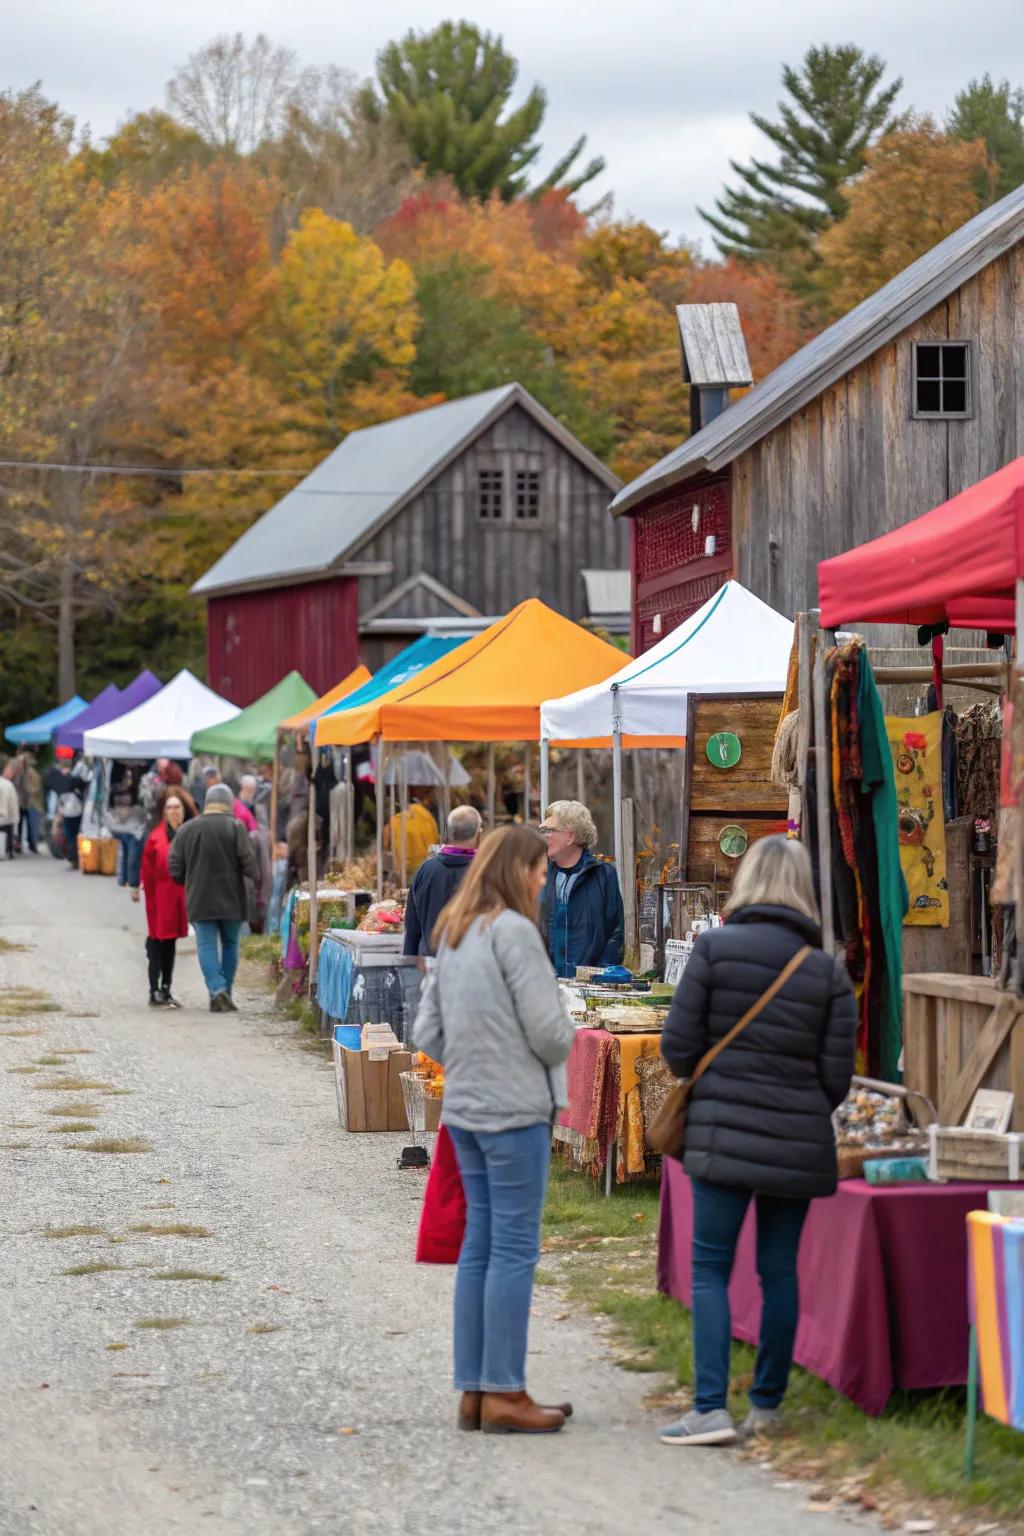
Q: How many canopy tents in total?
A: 10